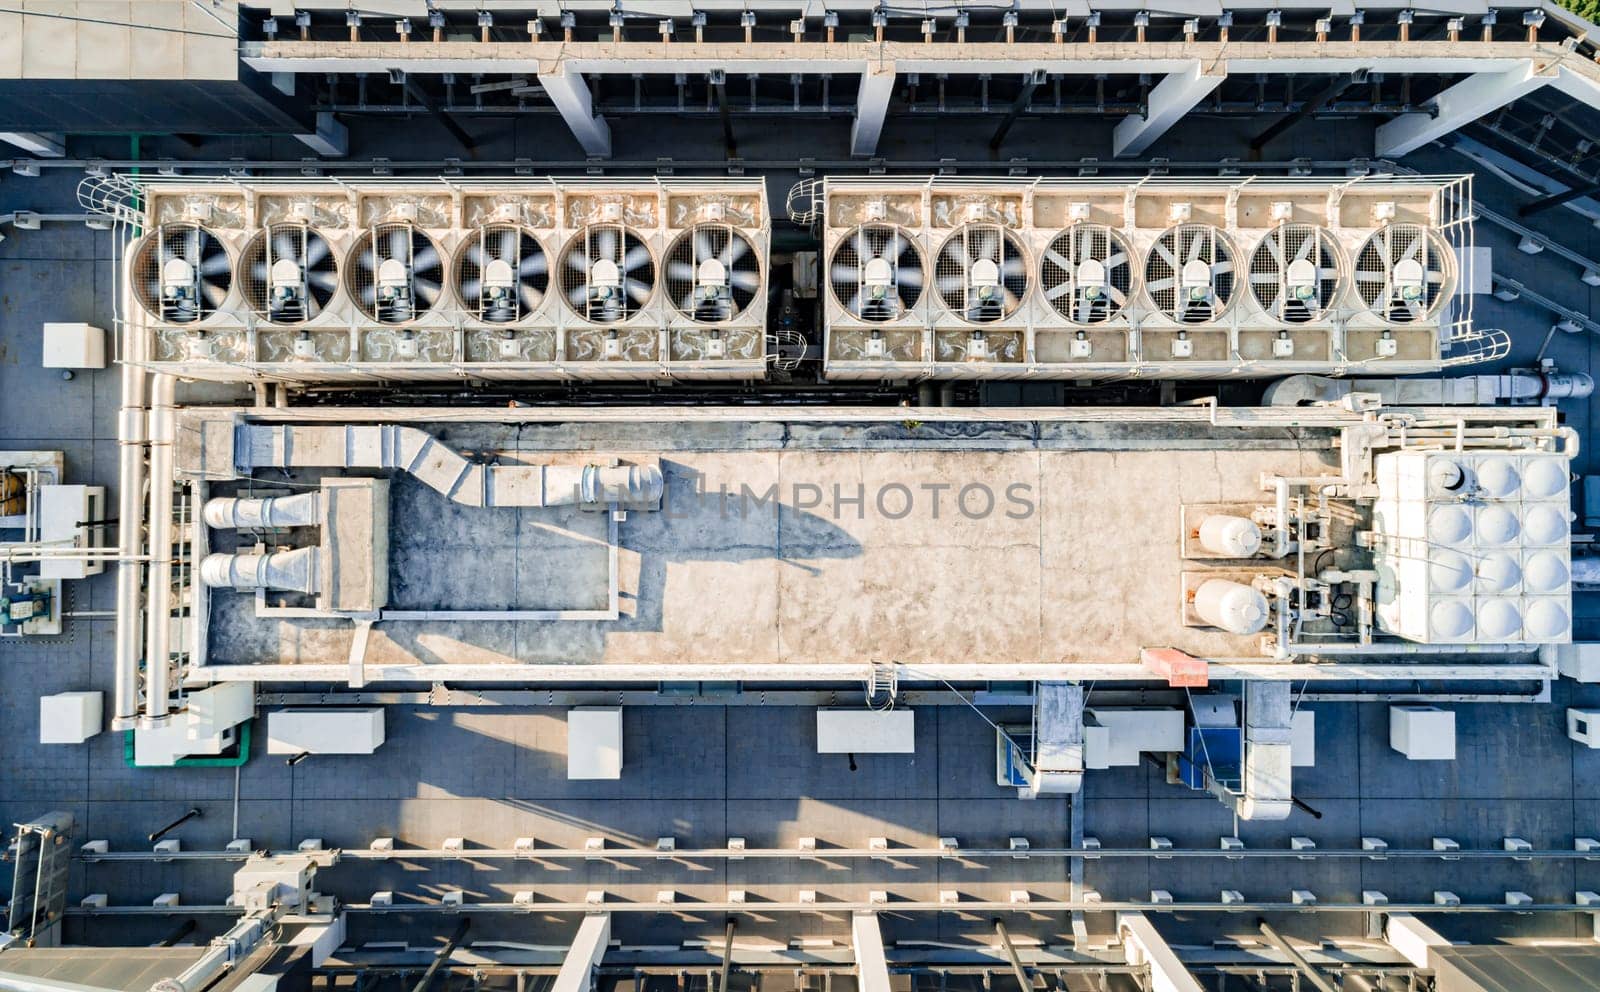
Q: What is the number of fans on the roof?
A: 12